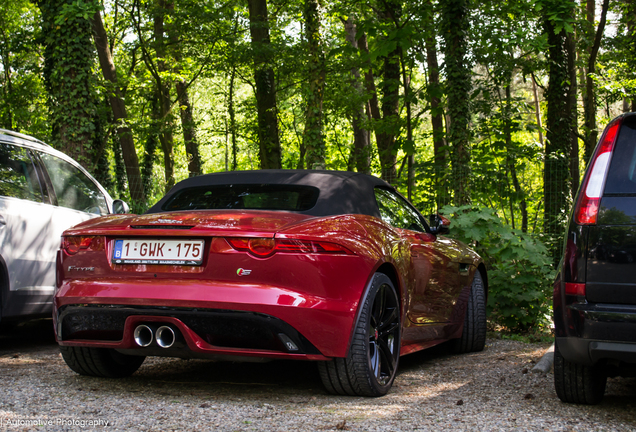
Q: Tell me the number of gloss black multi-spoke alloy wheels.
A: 1